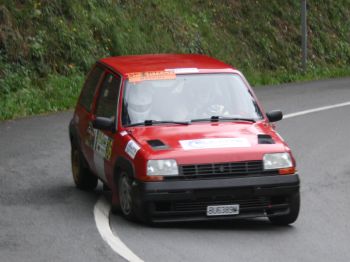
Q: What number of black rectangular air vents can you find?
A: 2